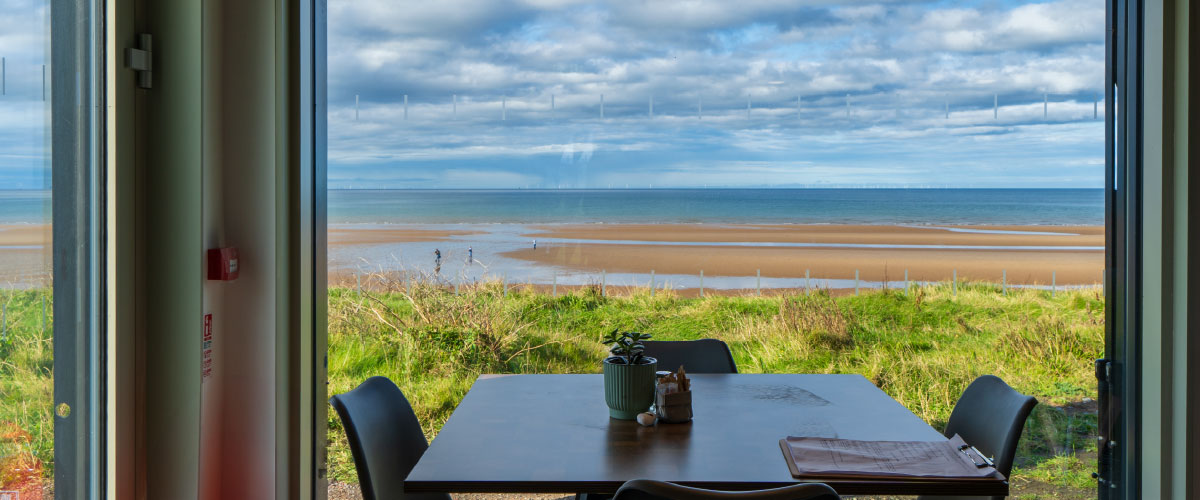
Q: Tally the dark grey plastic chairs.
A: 4